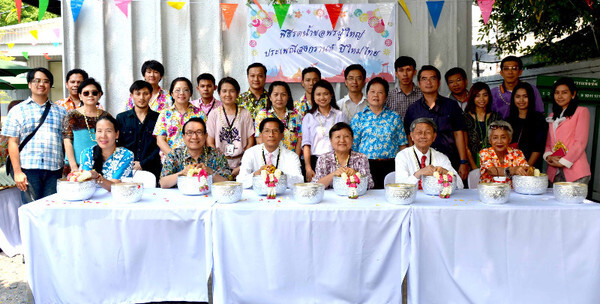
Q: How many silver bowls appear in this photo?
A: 12